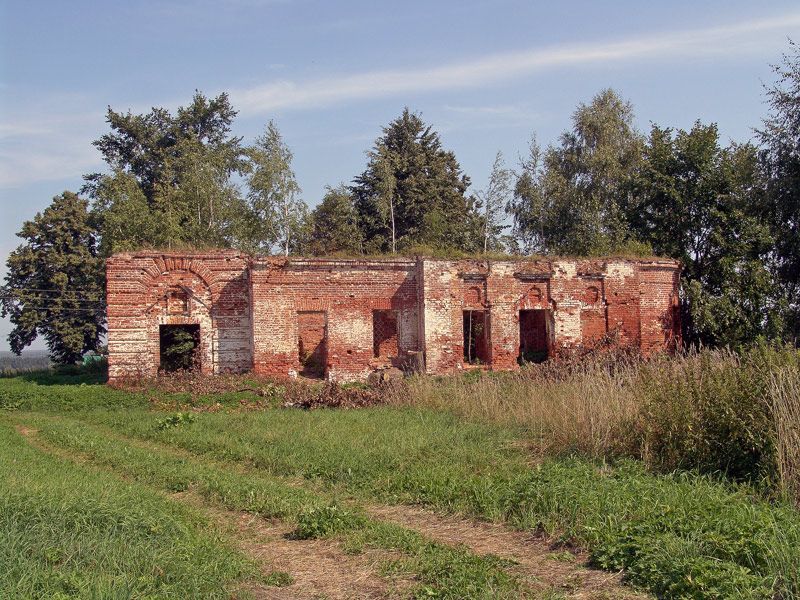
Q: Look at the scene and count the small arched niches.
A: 3